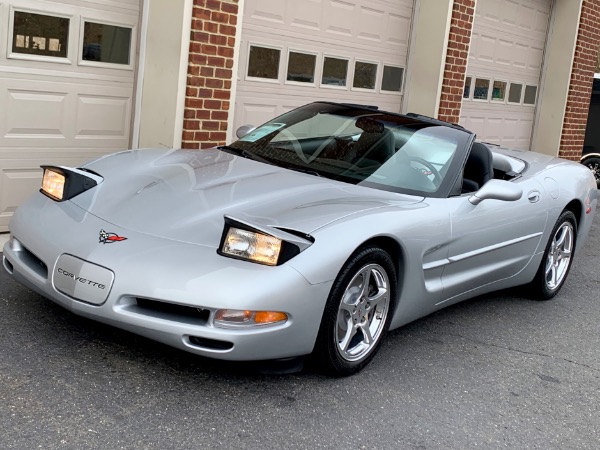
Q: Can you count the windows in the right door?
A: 5